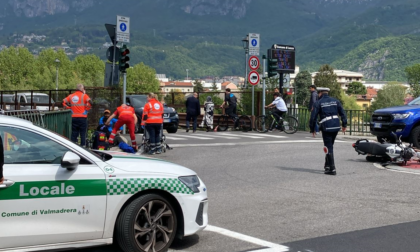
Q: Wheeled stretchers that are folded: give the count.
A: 1